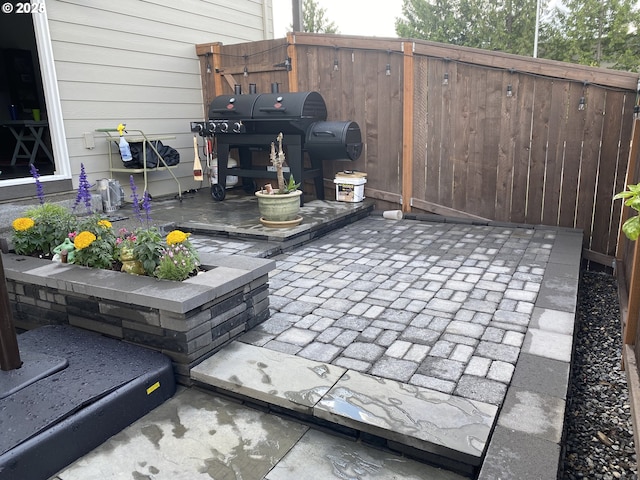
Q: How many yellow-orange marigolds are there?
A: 4